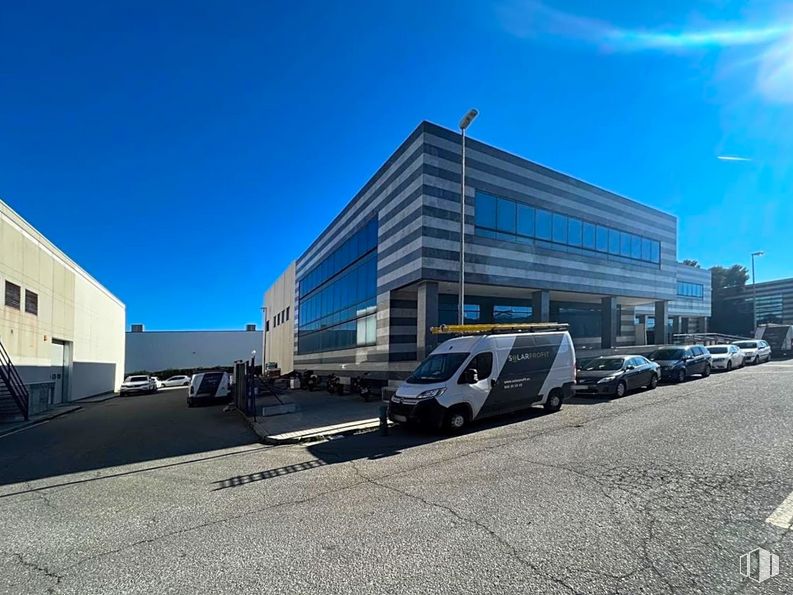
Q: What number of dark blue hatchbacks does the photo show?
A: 1